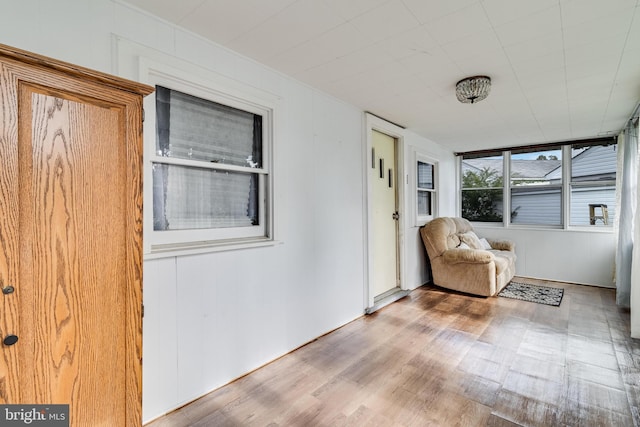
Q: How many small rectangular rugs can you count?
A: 1